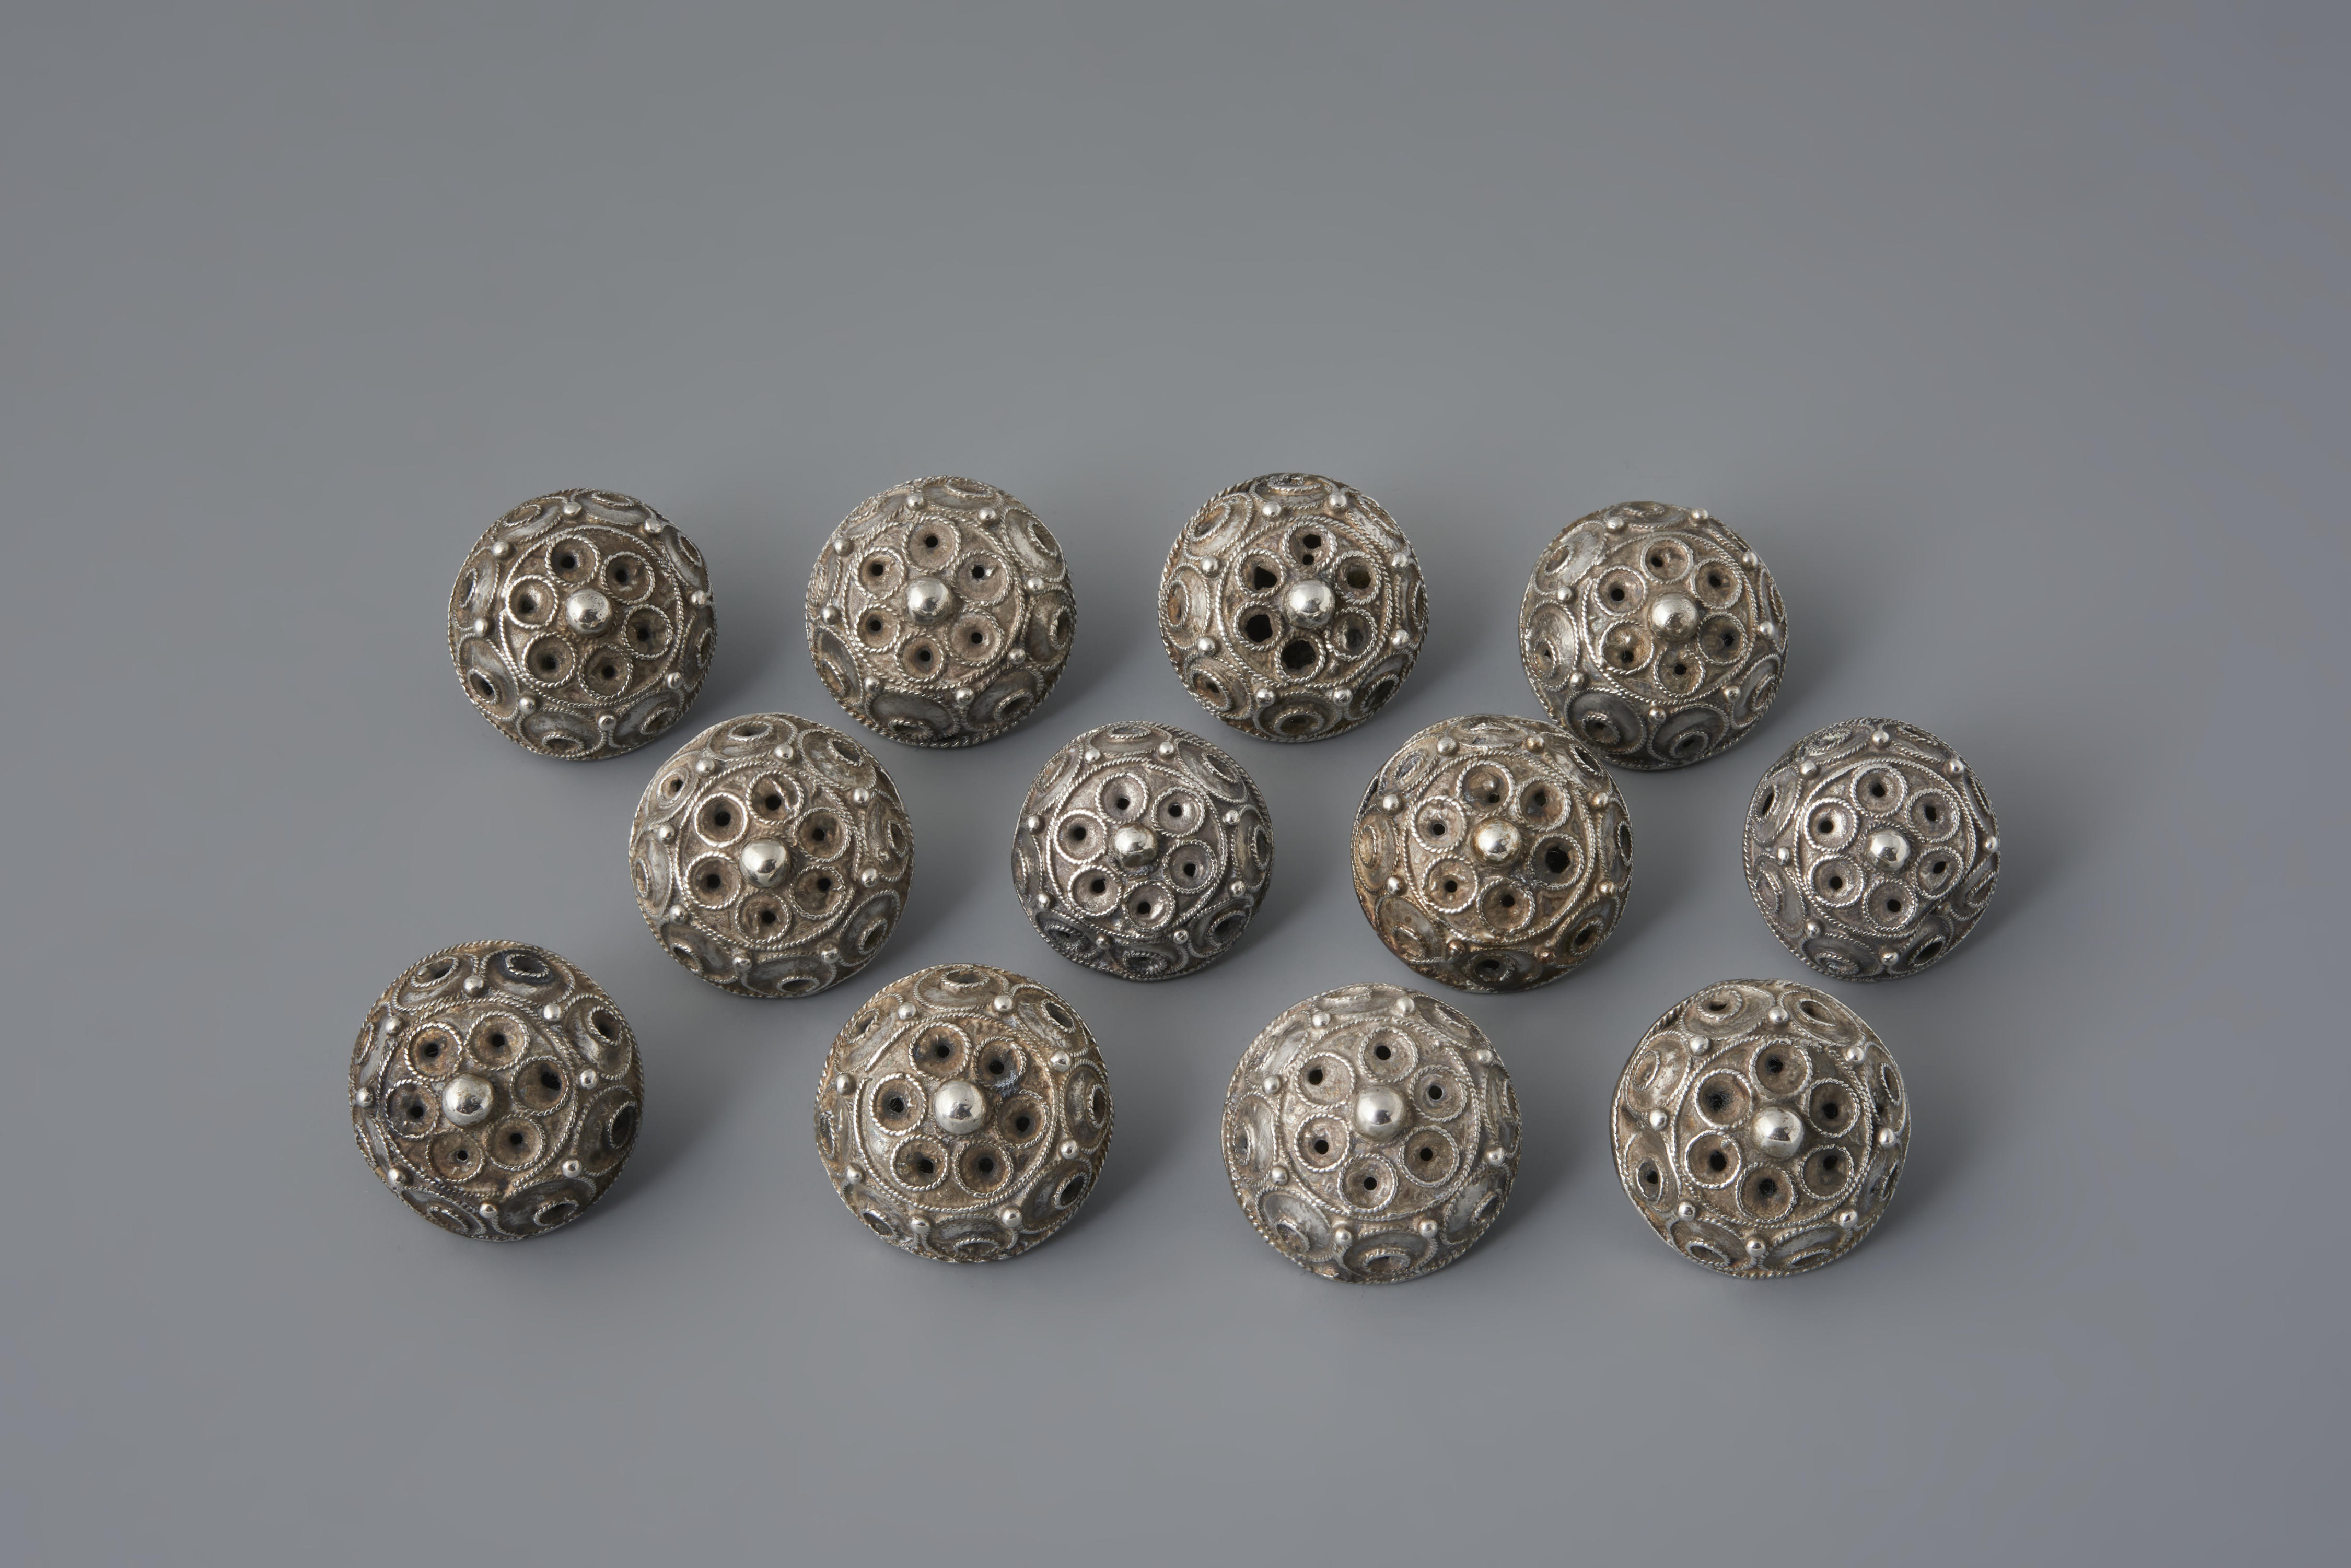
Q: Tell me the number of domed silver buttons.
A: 12